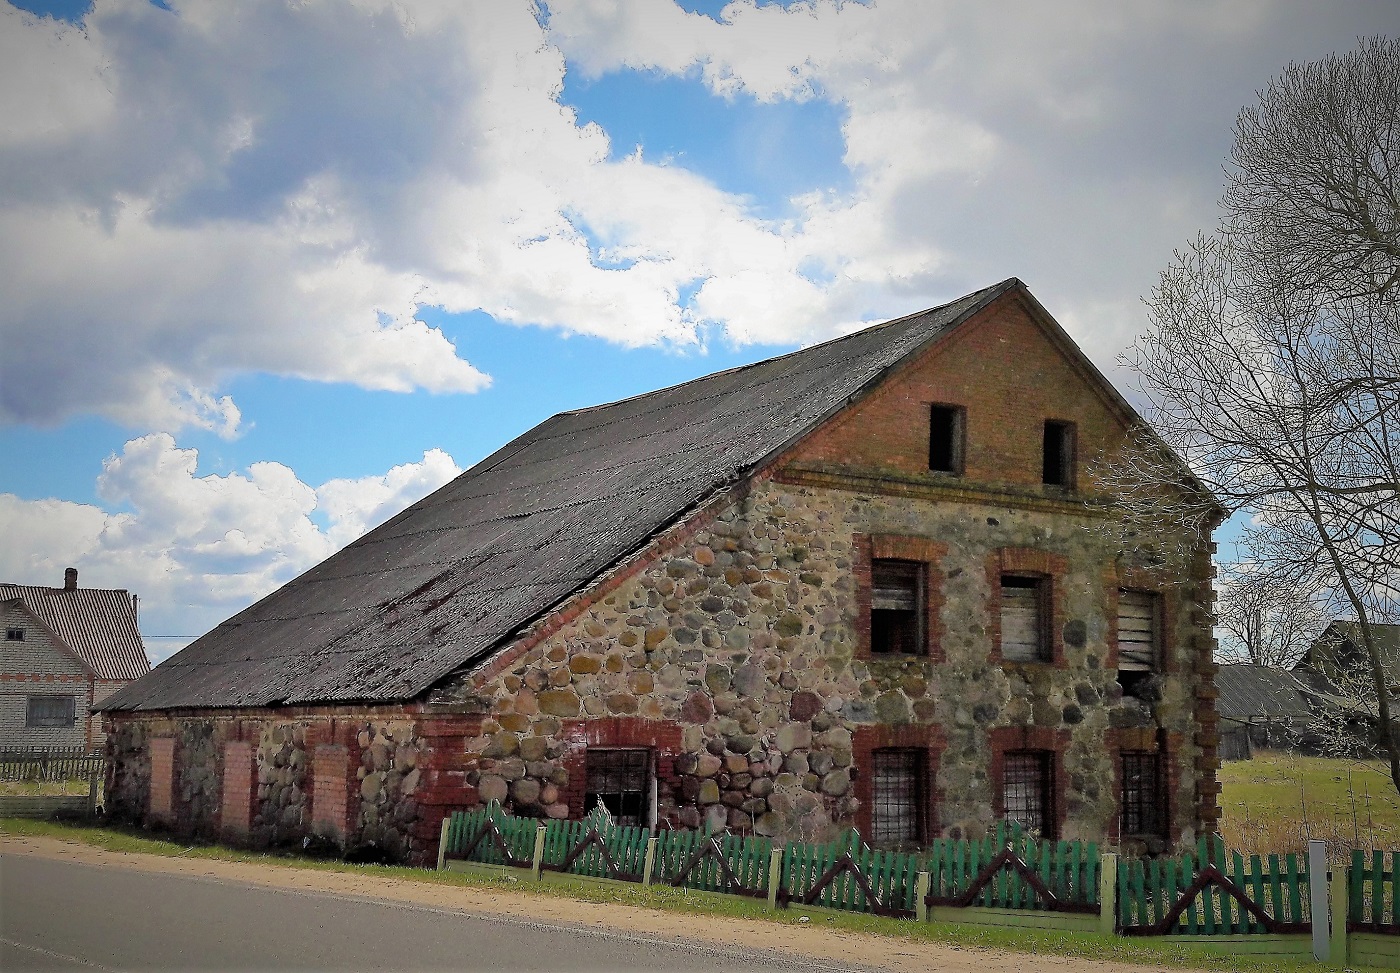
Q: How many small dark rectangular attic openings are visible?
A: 2